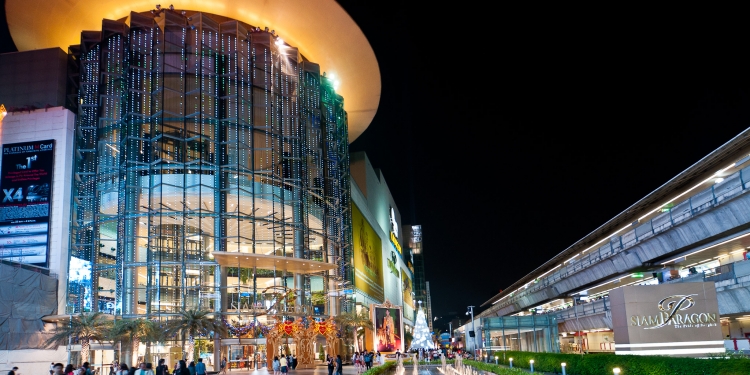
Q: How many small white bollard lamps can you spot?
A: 6